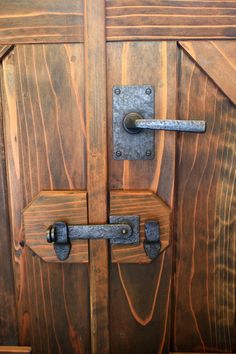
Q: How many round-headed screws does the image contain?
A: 4